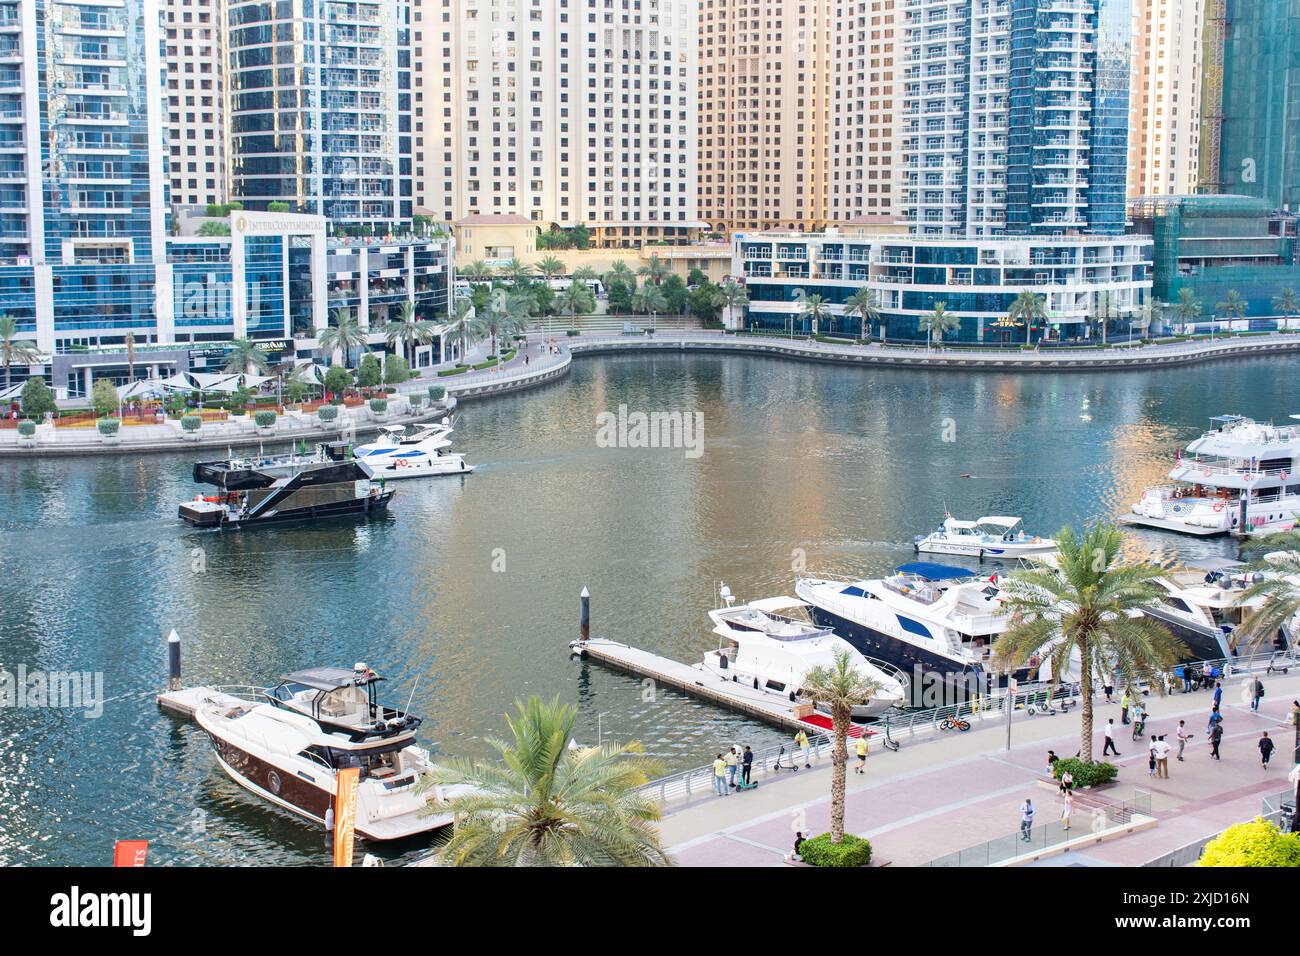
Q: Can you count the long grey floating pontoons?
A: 2